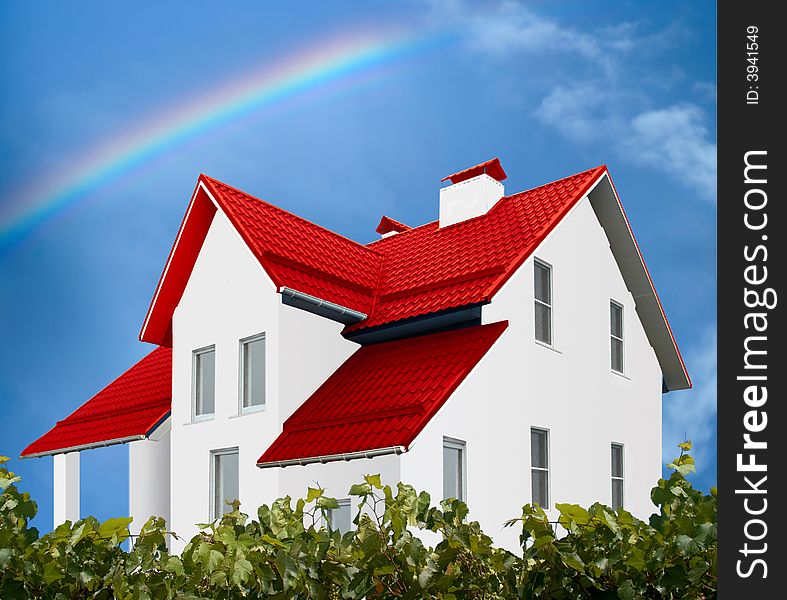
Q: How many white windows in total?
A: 9